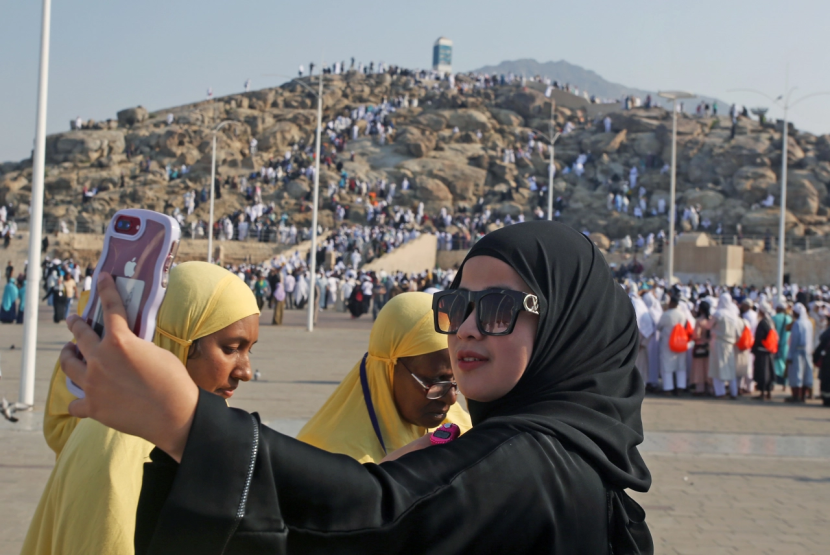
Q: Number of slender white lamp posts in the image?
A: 6